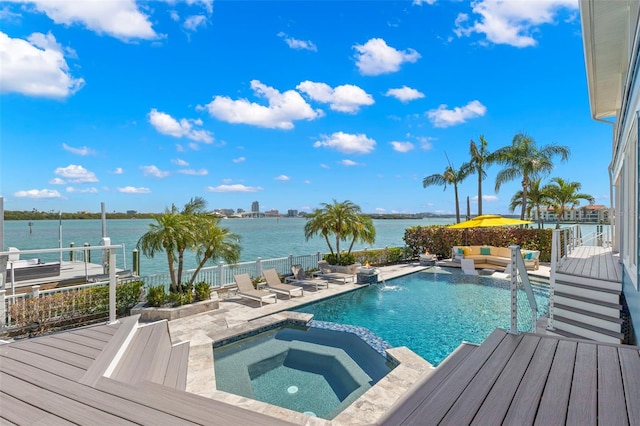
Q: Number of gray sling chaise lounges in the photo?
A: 4